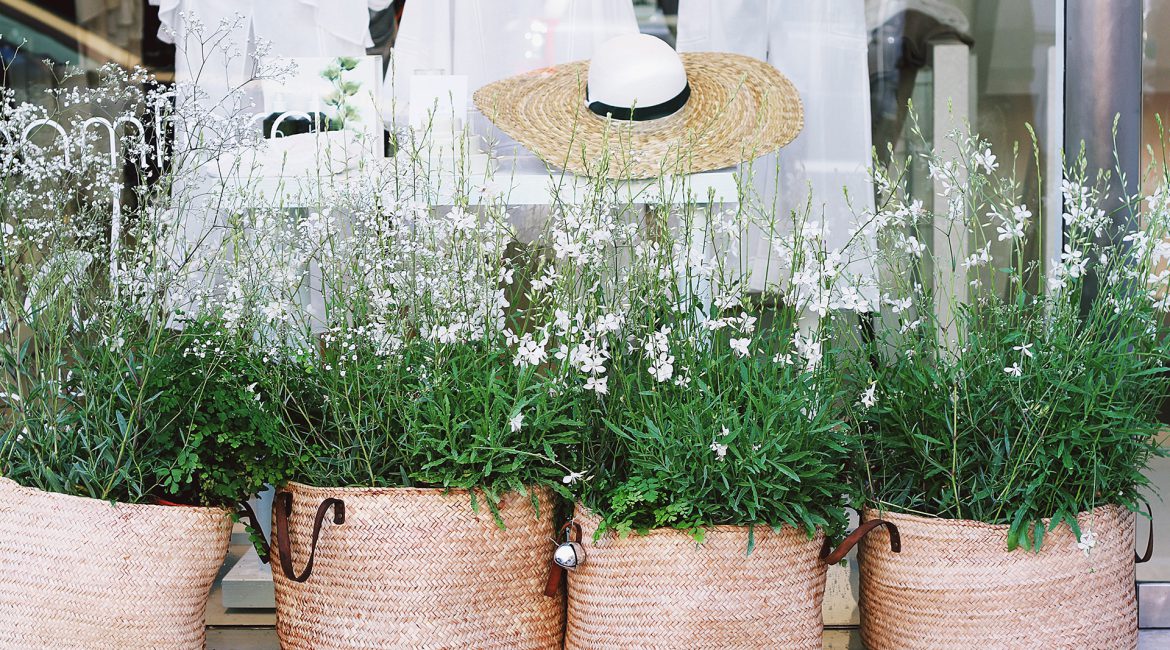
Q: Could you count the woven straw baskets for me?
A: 4